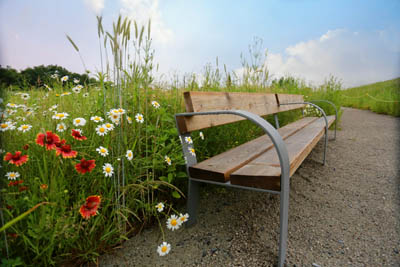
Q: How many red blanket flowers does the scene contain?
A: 6